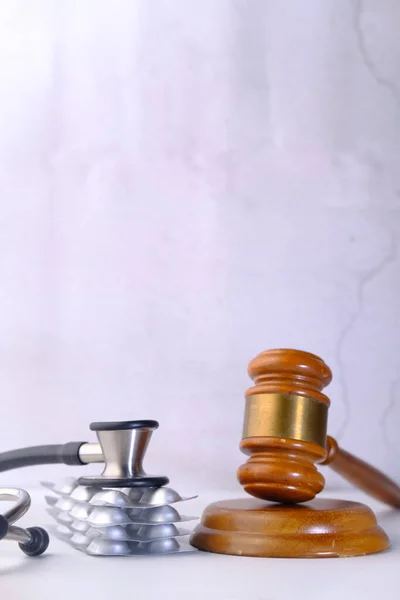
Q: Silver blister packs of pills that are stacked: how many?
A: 4